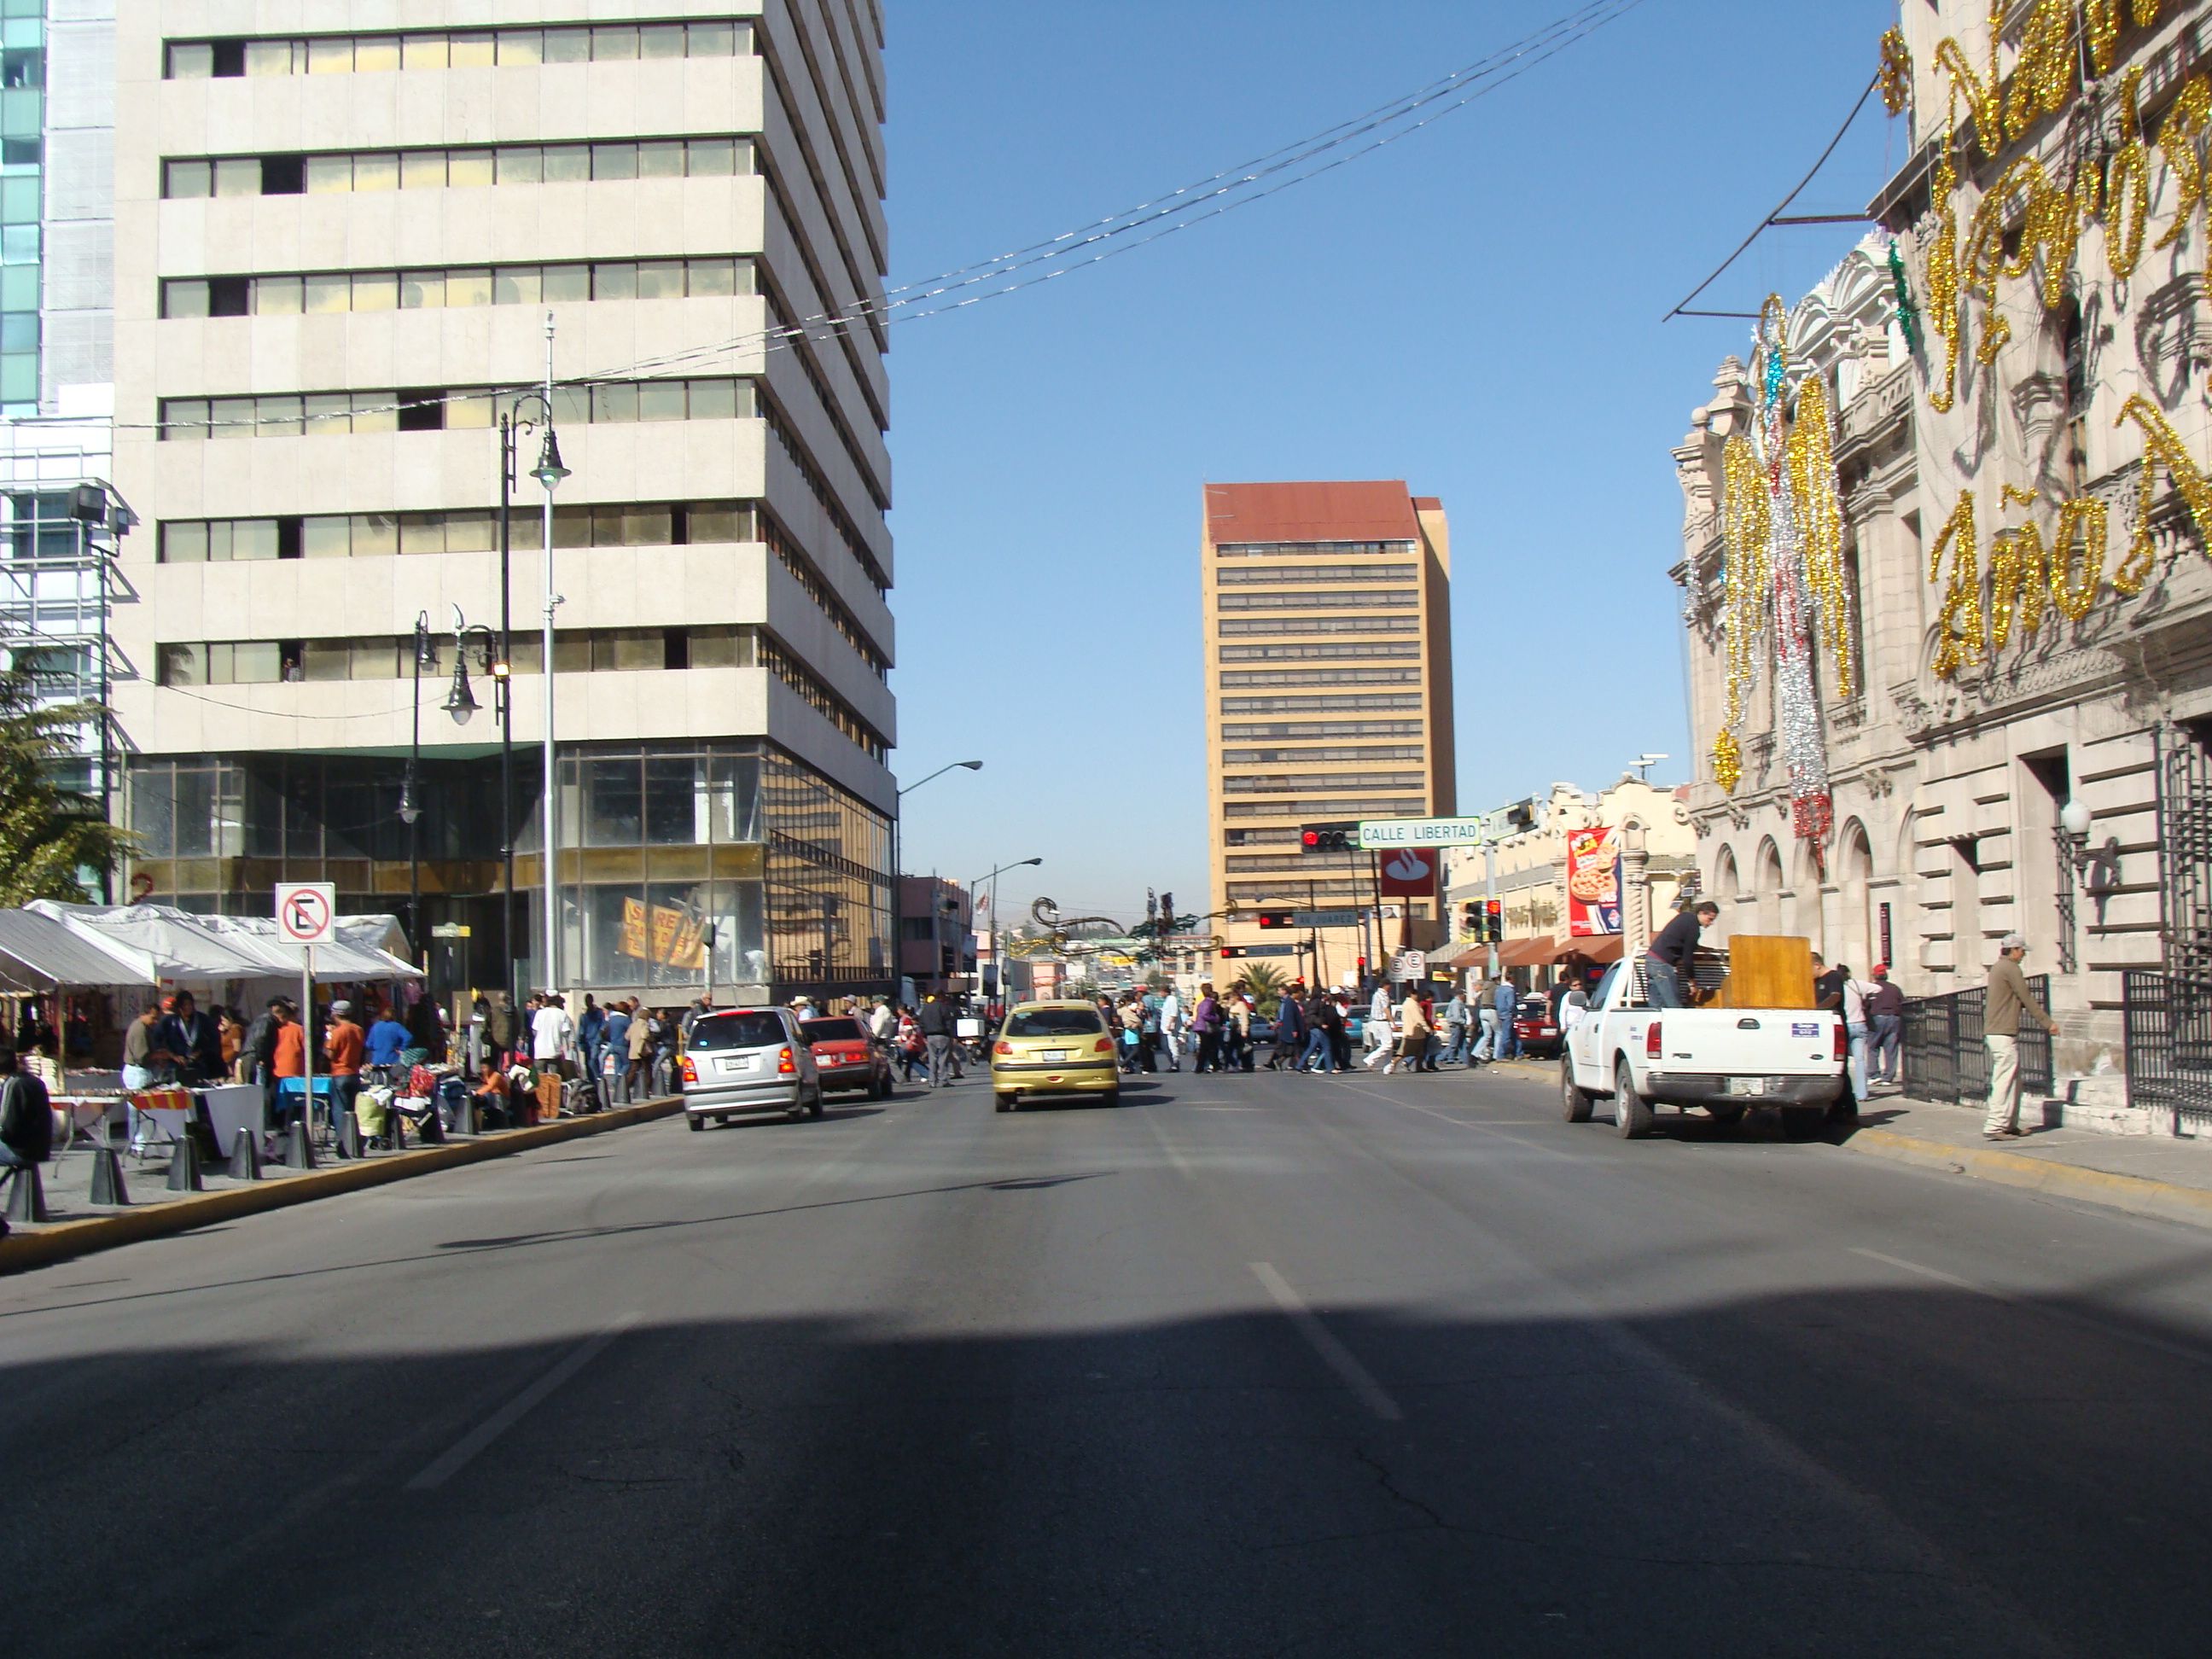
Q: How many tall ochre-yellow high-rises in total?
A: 1